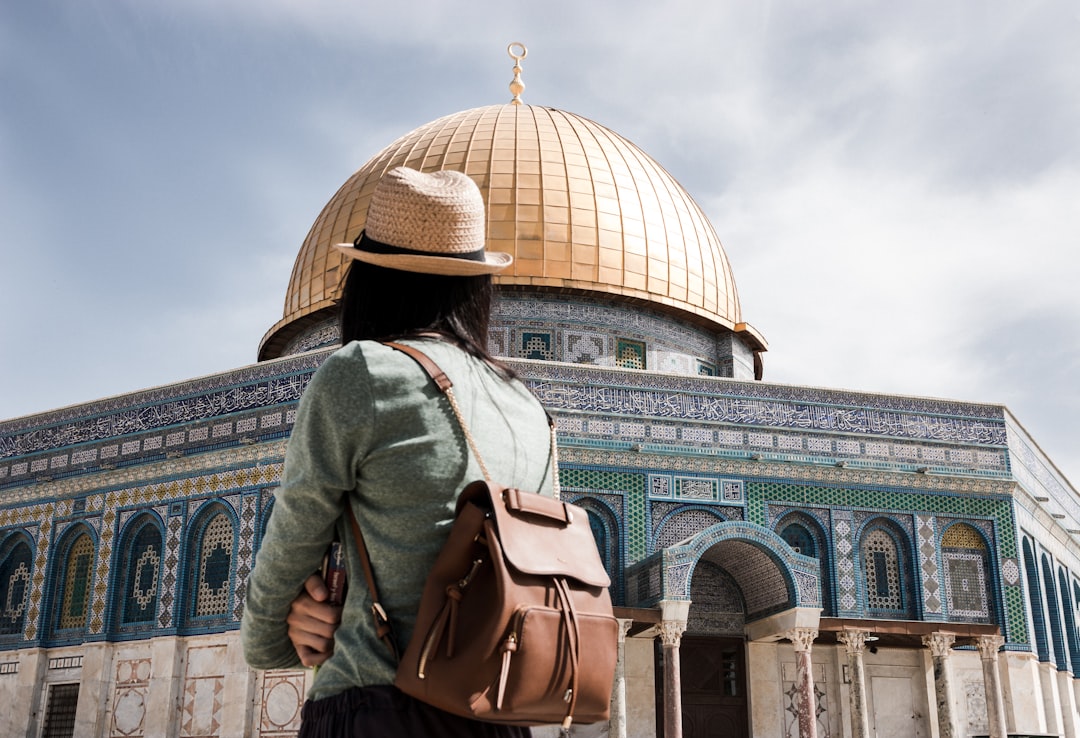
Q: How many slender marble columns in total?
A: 6